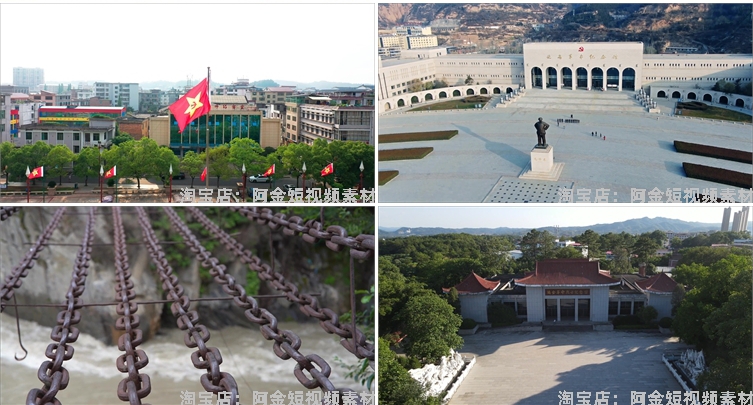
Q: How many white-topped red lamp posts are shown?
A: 6